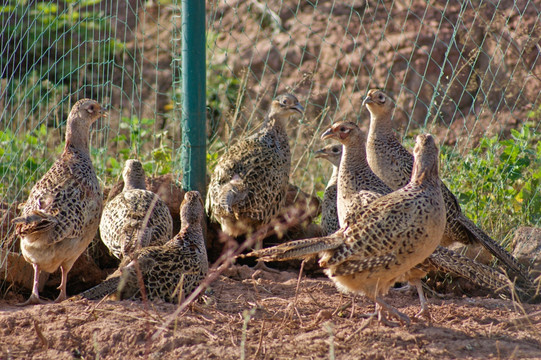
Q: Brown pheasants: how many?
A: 8